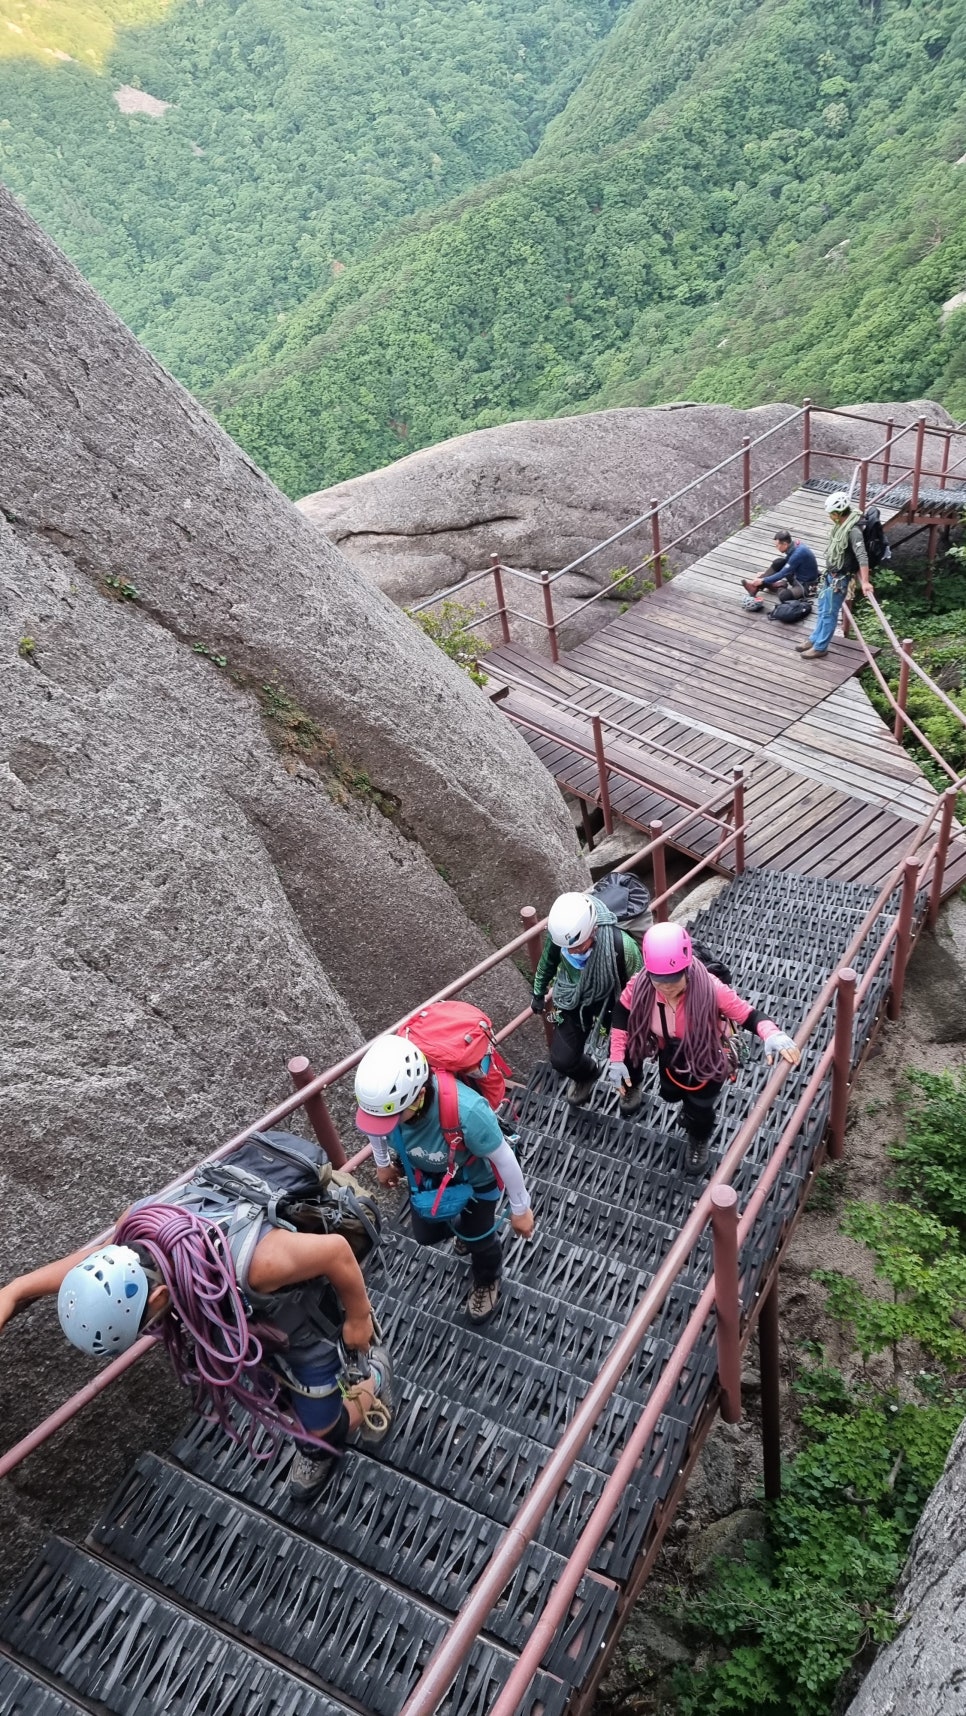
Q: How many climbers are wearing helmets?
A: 5